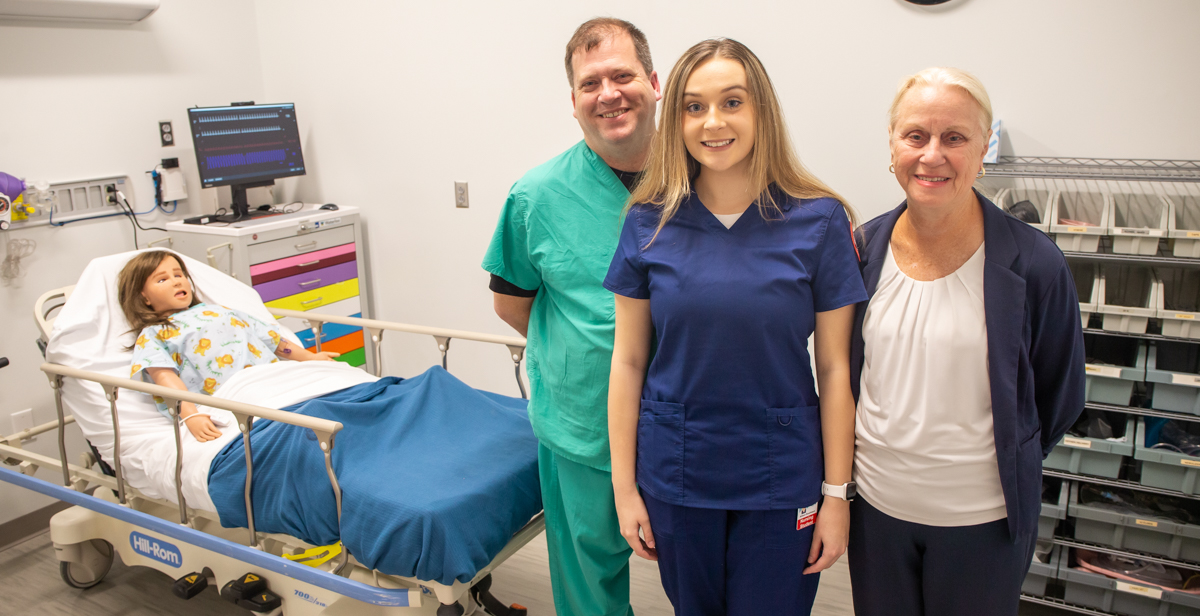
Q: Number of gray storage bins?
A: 15